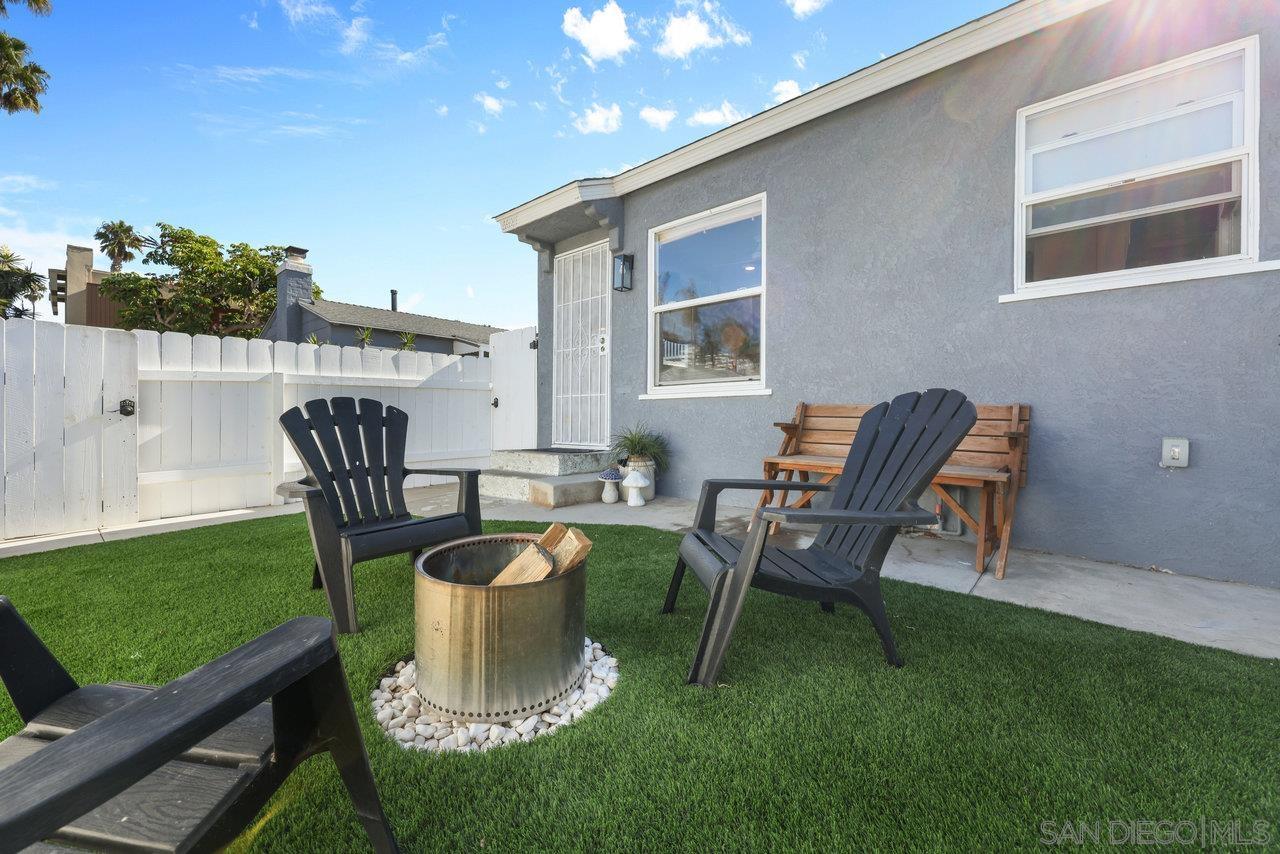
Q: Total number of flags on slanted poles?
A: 0